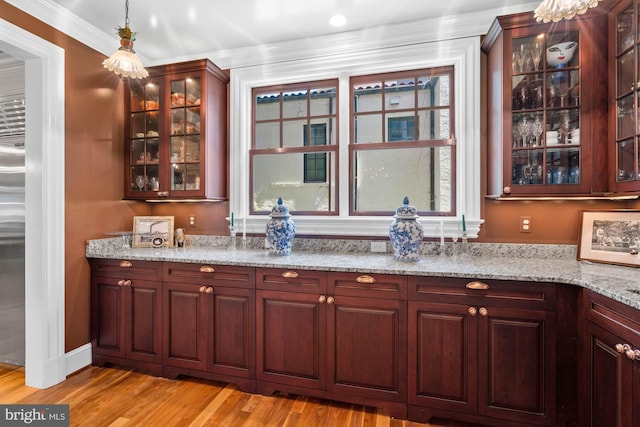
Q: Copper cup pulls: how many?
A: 5